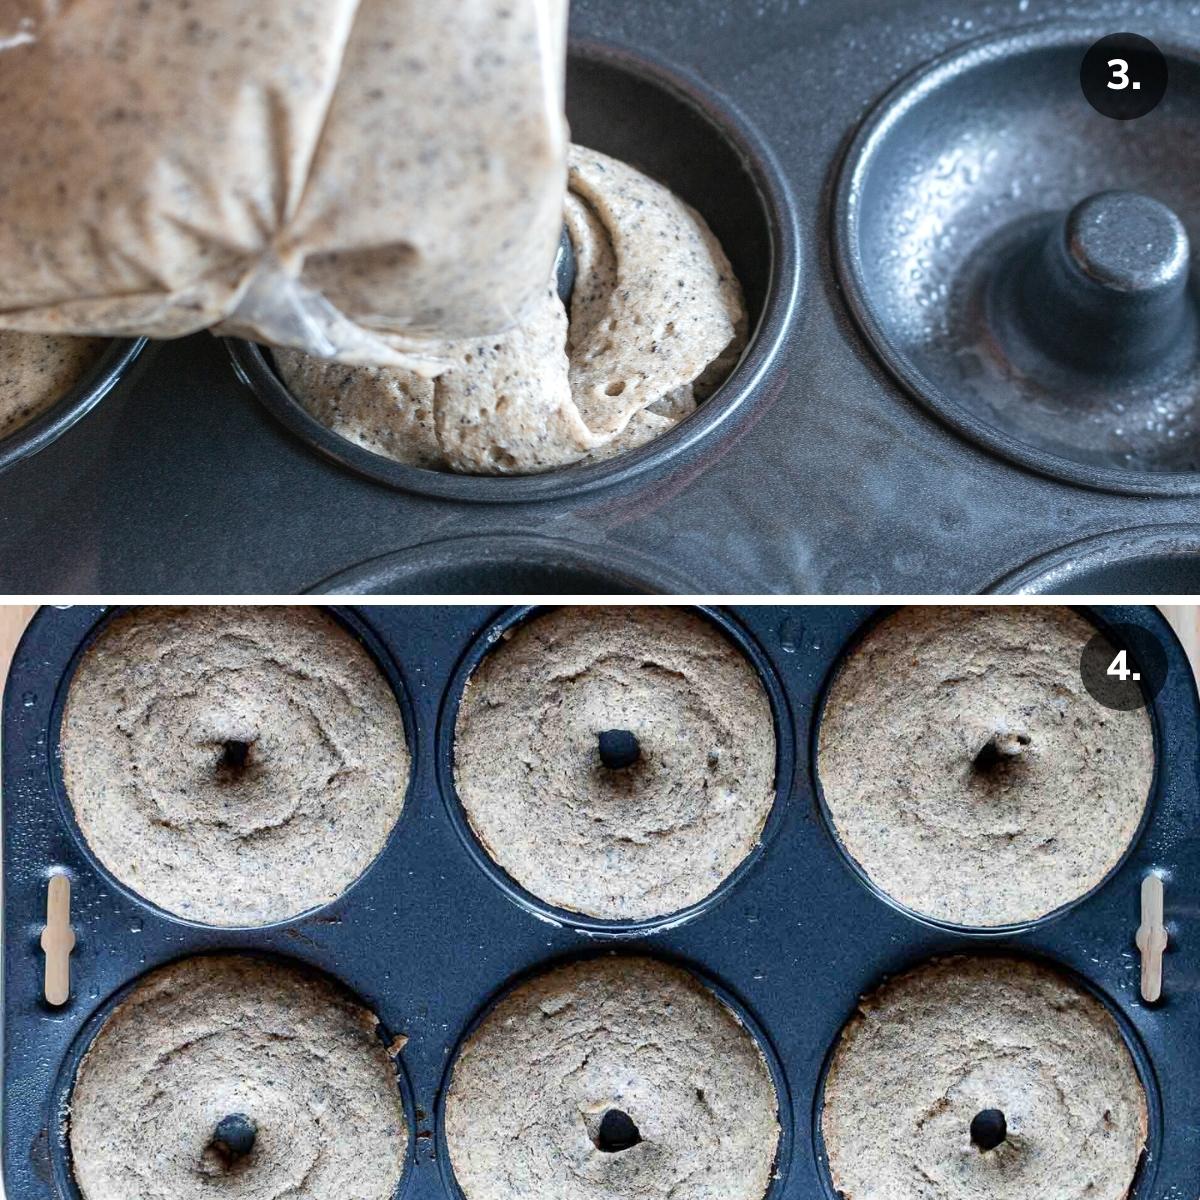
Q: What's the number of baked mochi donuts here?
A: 6